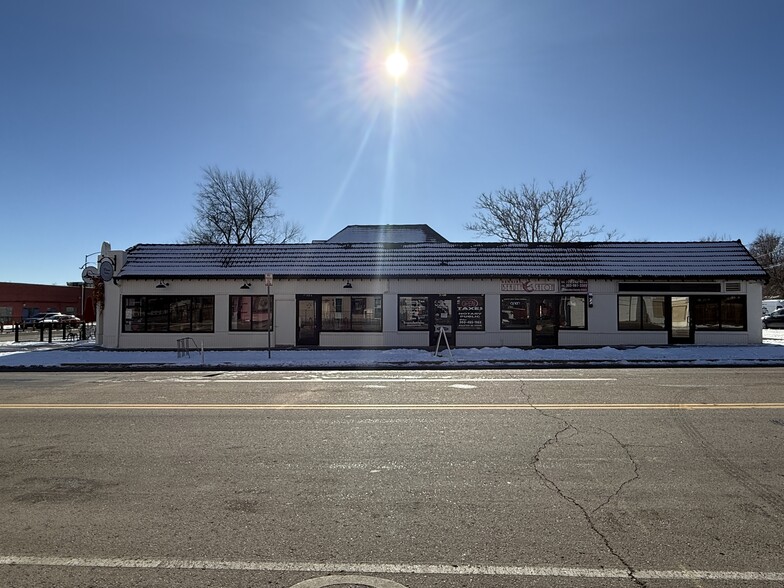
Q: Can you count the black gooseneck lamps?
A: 3